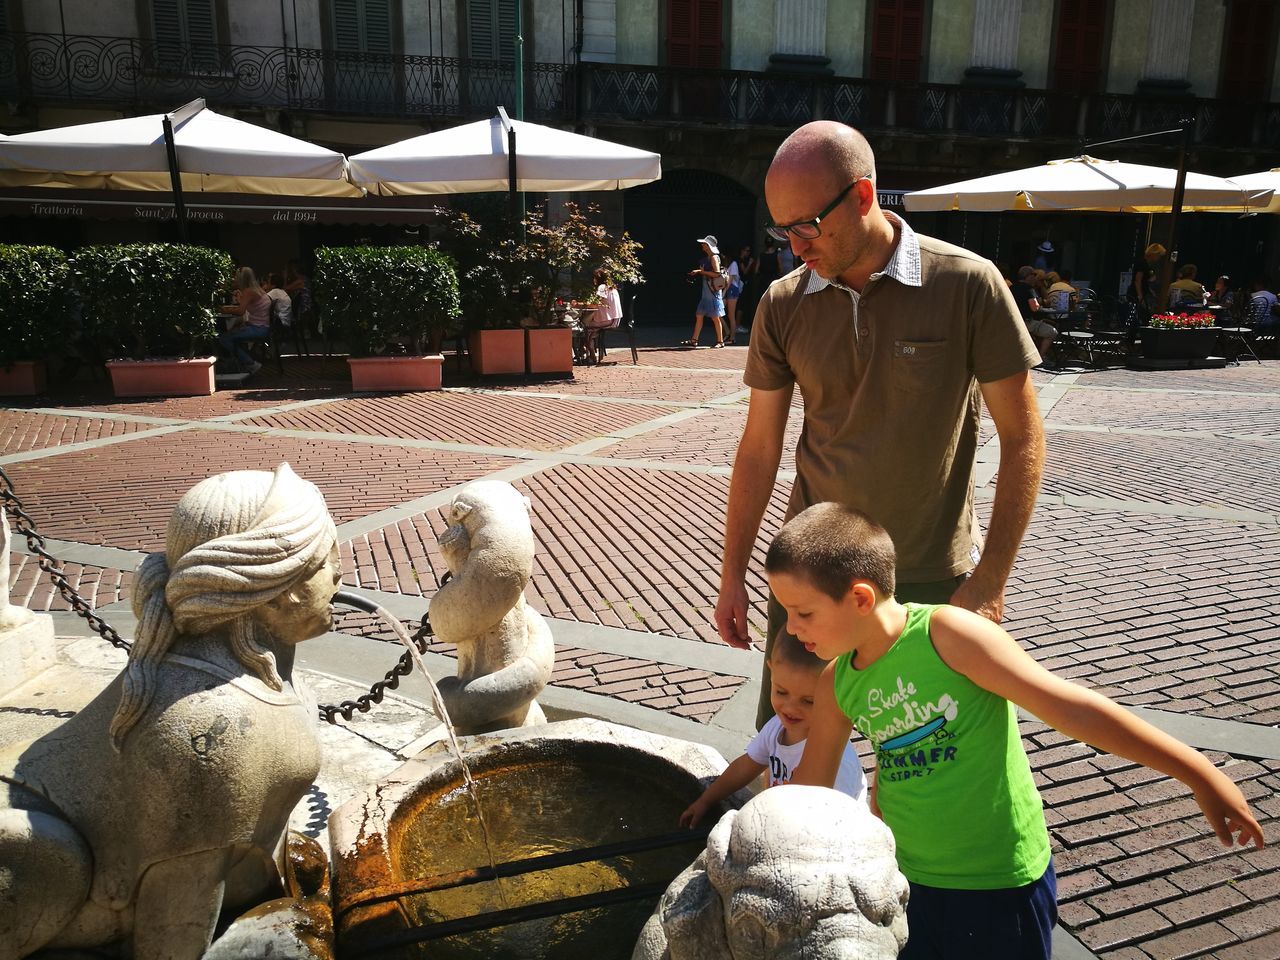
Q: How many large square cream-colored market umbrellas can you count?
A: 4